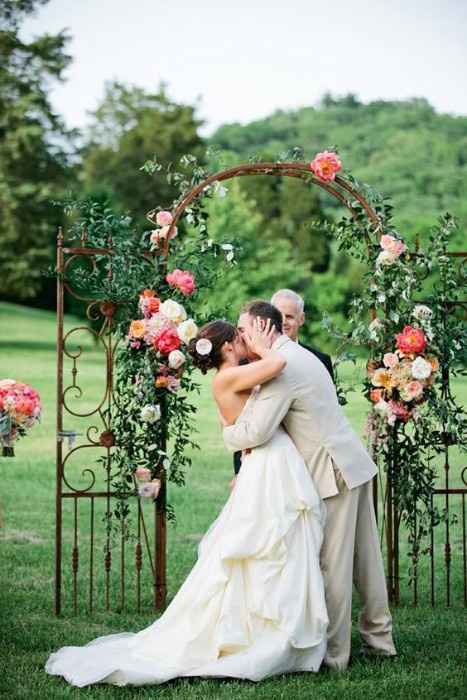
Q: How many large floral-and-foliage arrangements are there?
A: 2